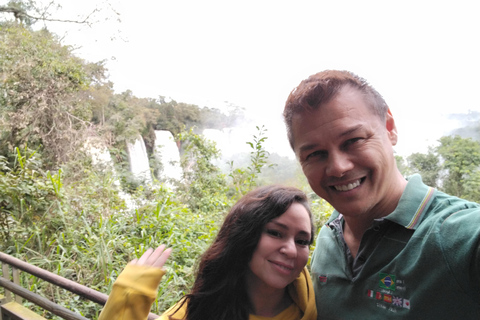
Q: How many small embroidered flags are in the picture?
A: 6